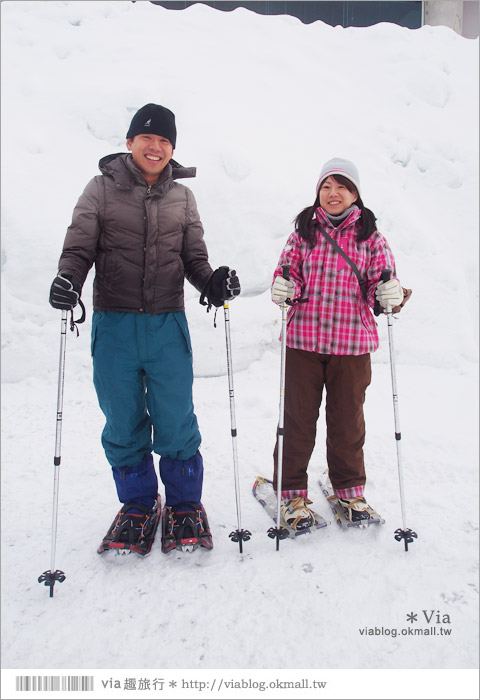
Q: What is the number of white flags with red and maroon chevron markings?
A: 0